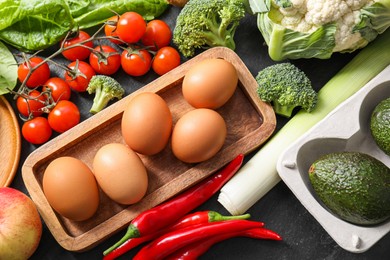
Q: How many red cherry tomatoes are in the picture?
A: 13